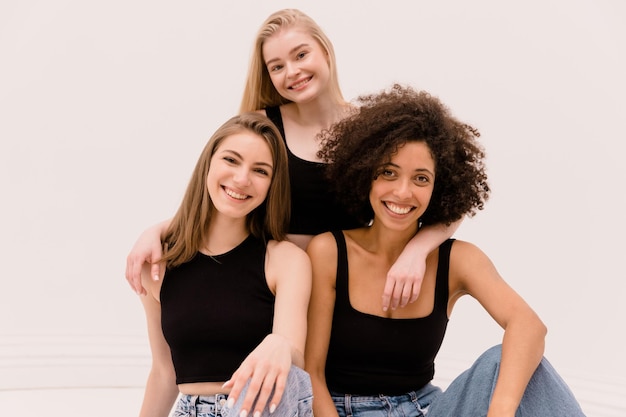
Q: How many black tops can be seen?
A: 3